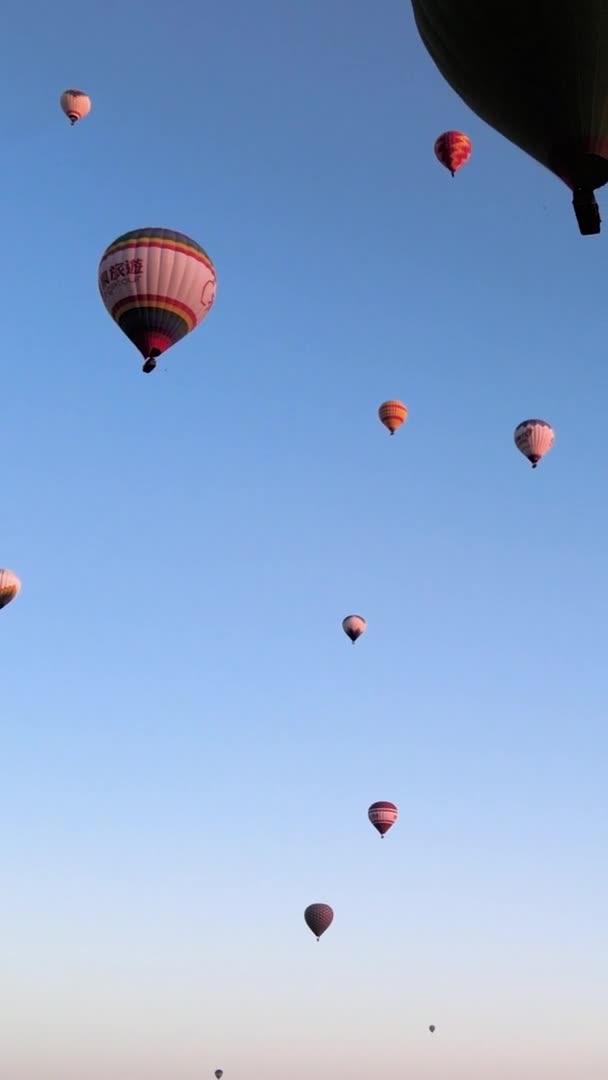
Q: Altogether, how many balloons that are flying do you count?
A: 12